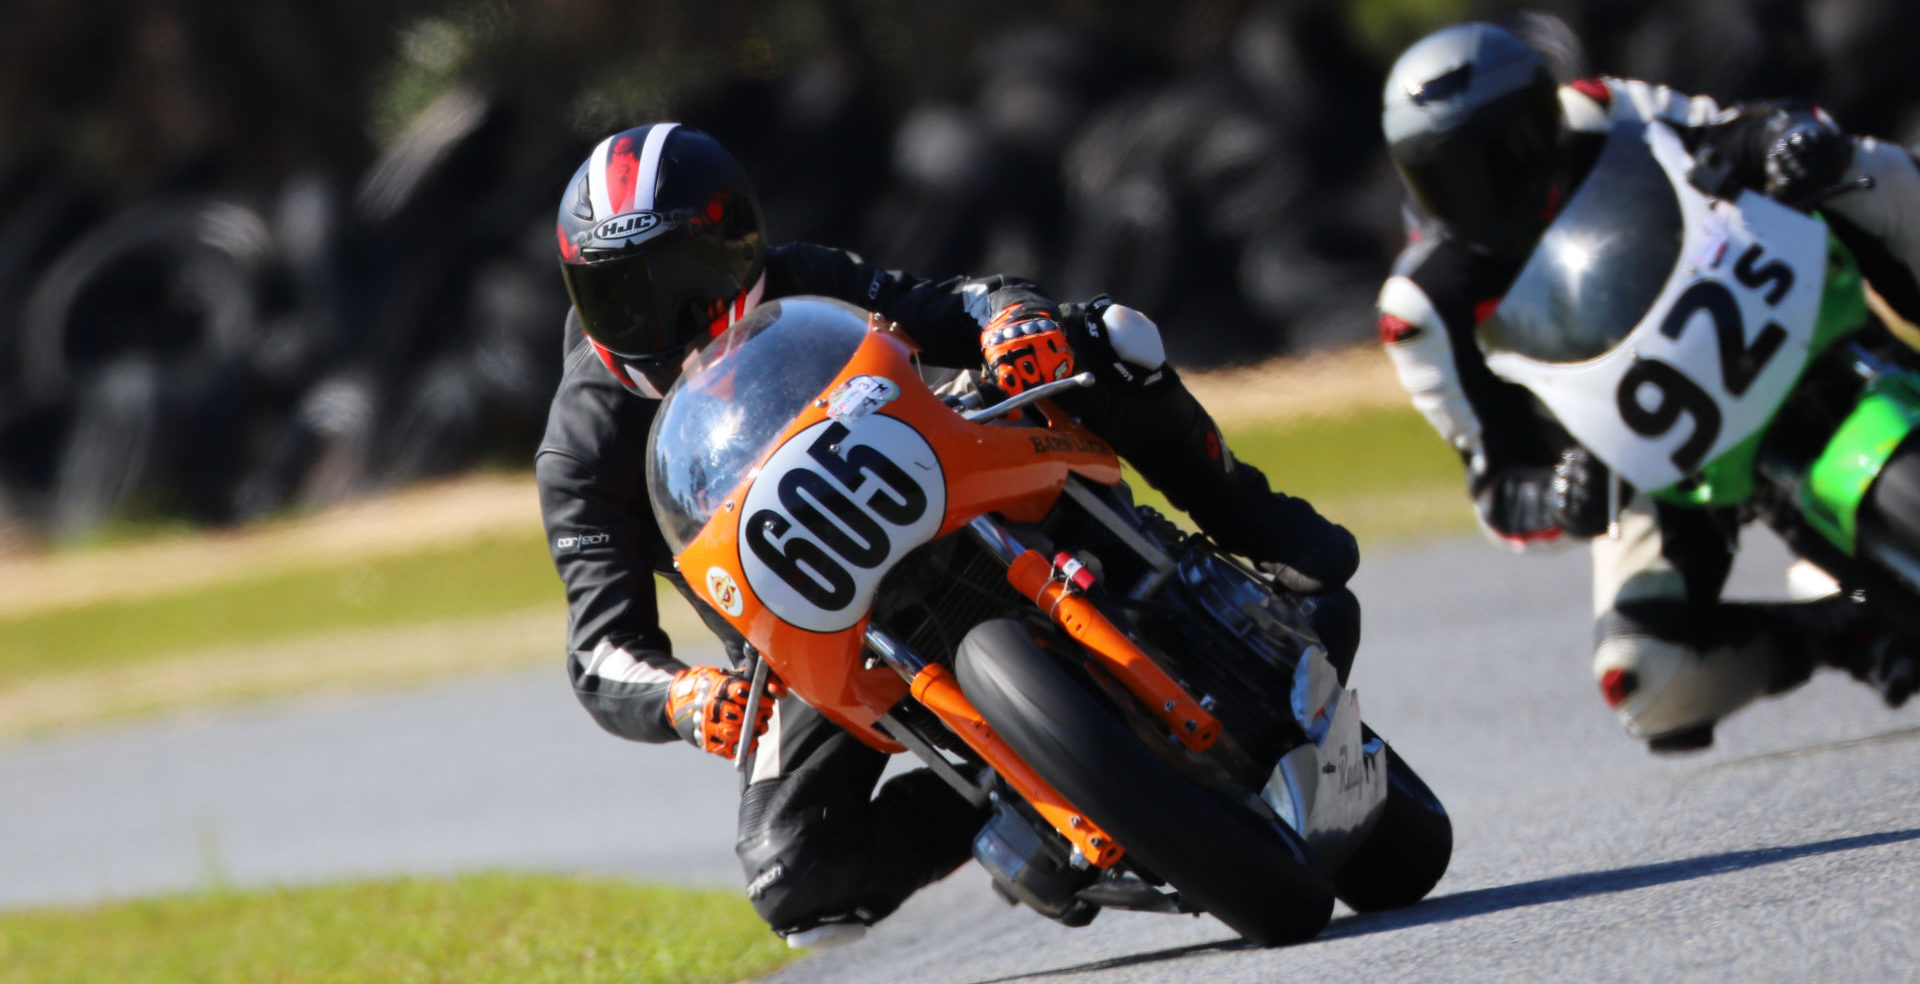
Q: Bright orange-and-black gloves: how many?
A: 2